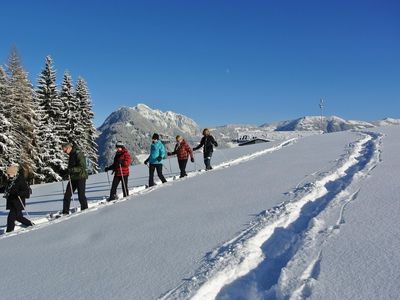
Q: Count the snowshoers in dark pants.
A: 6